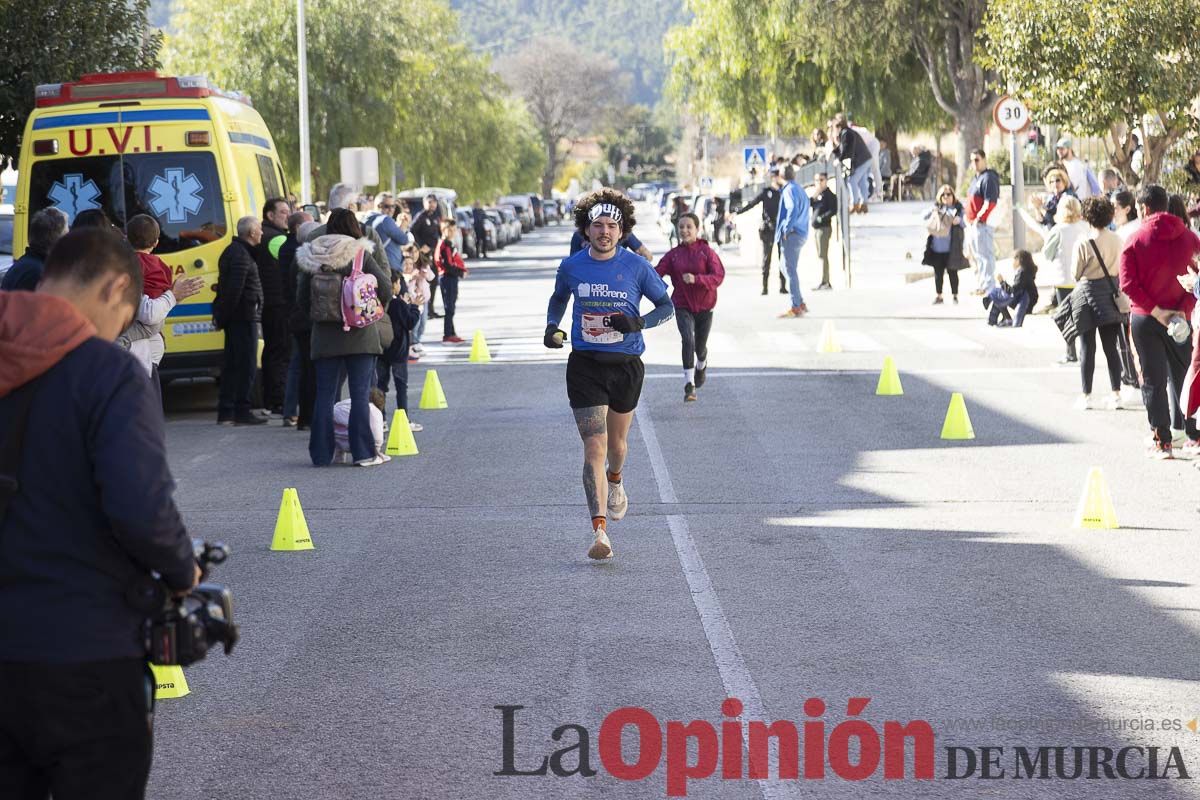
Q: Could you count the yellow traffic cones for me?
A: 9